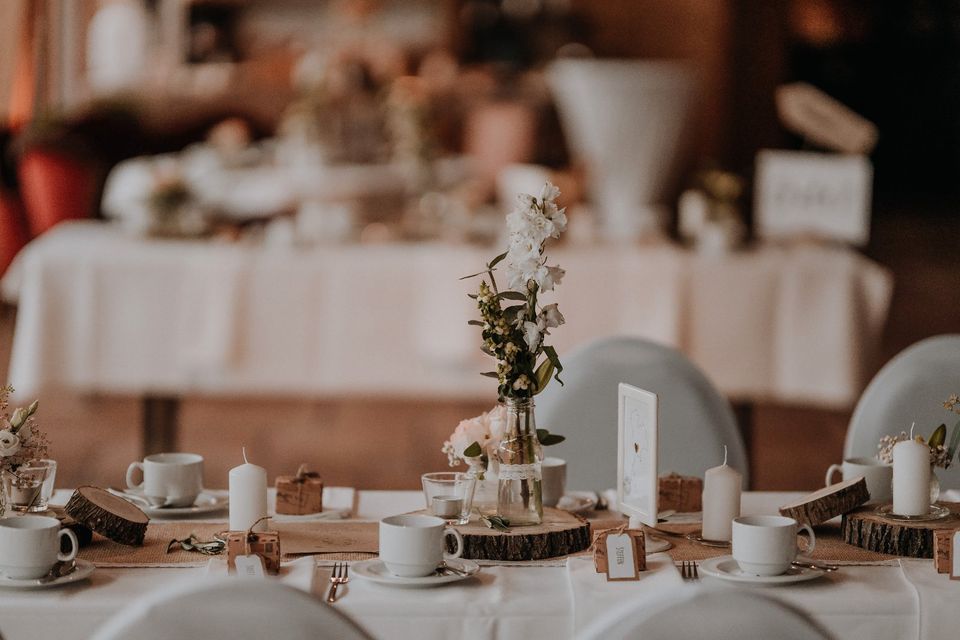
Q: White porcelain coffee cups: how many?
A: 6